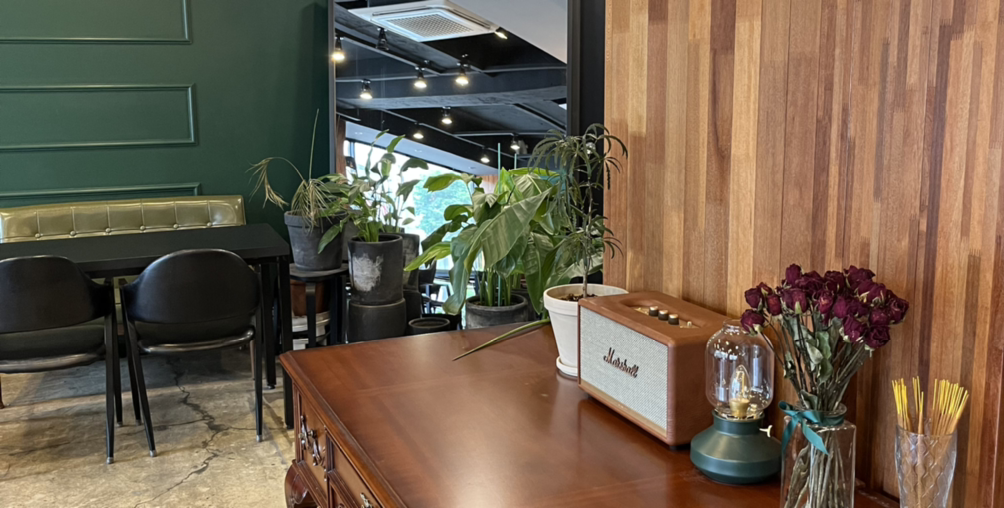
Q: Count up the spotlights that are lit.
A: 9